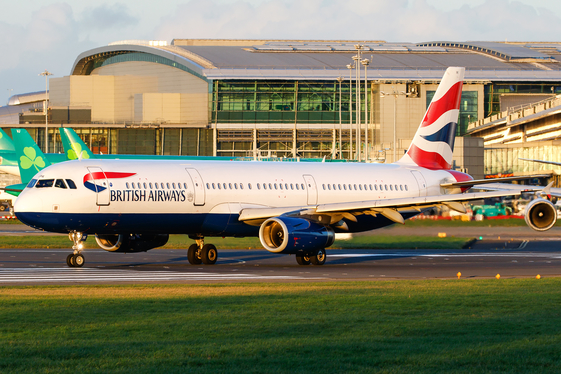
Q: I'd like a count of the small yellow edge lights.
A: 3